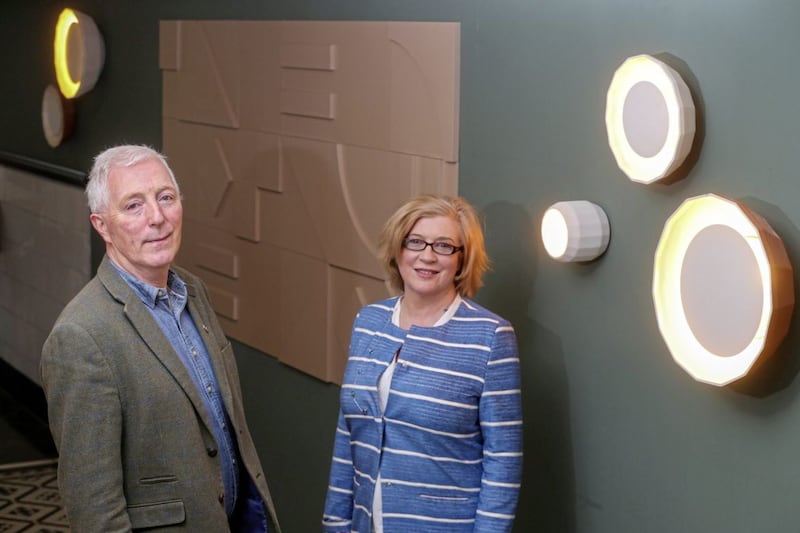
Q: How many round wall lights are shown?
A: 5